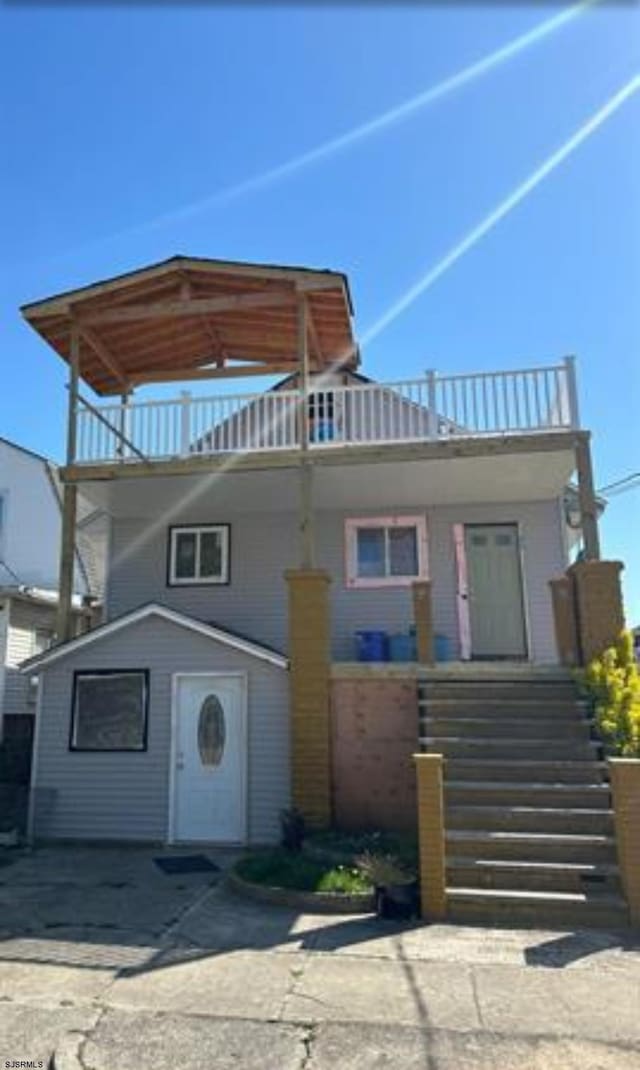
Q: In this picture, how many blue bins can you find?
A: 3